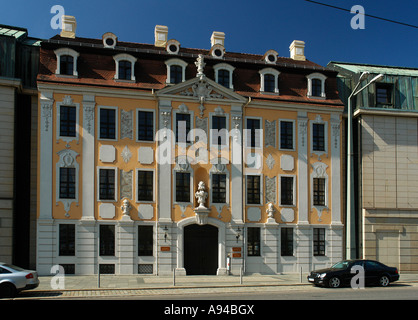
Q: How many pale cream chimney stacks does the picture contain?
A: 4